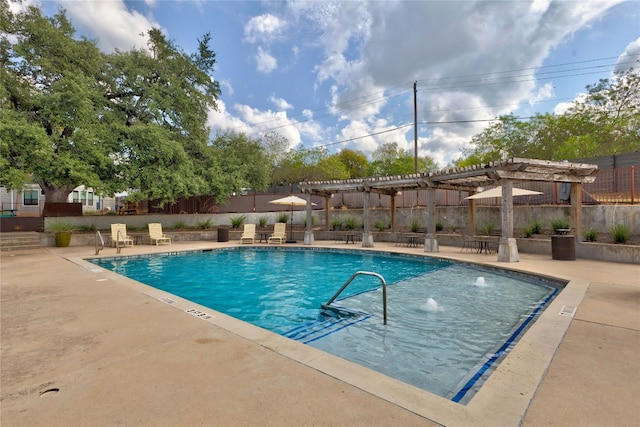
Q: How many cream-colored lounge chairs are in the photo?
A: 4